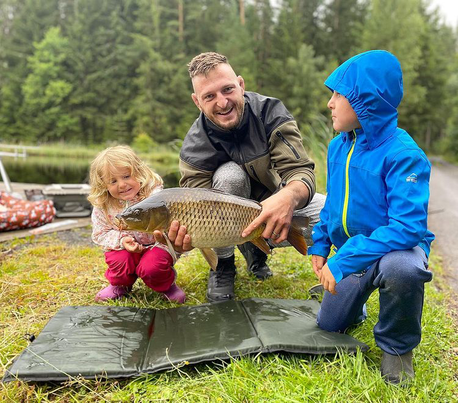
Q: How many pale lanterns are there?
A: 0